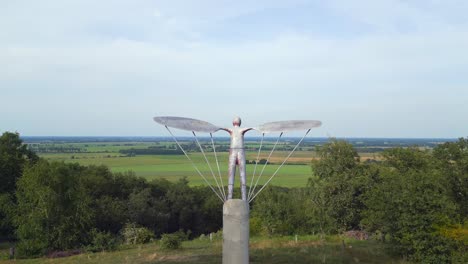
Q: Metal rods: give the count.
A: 6